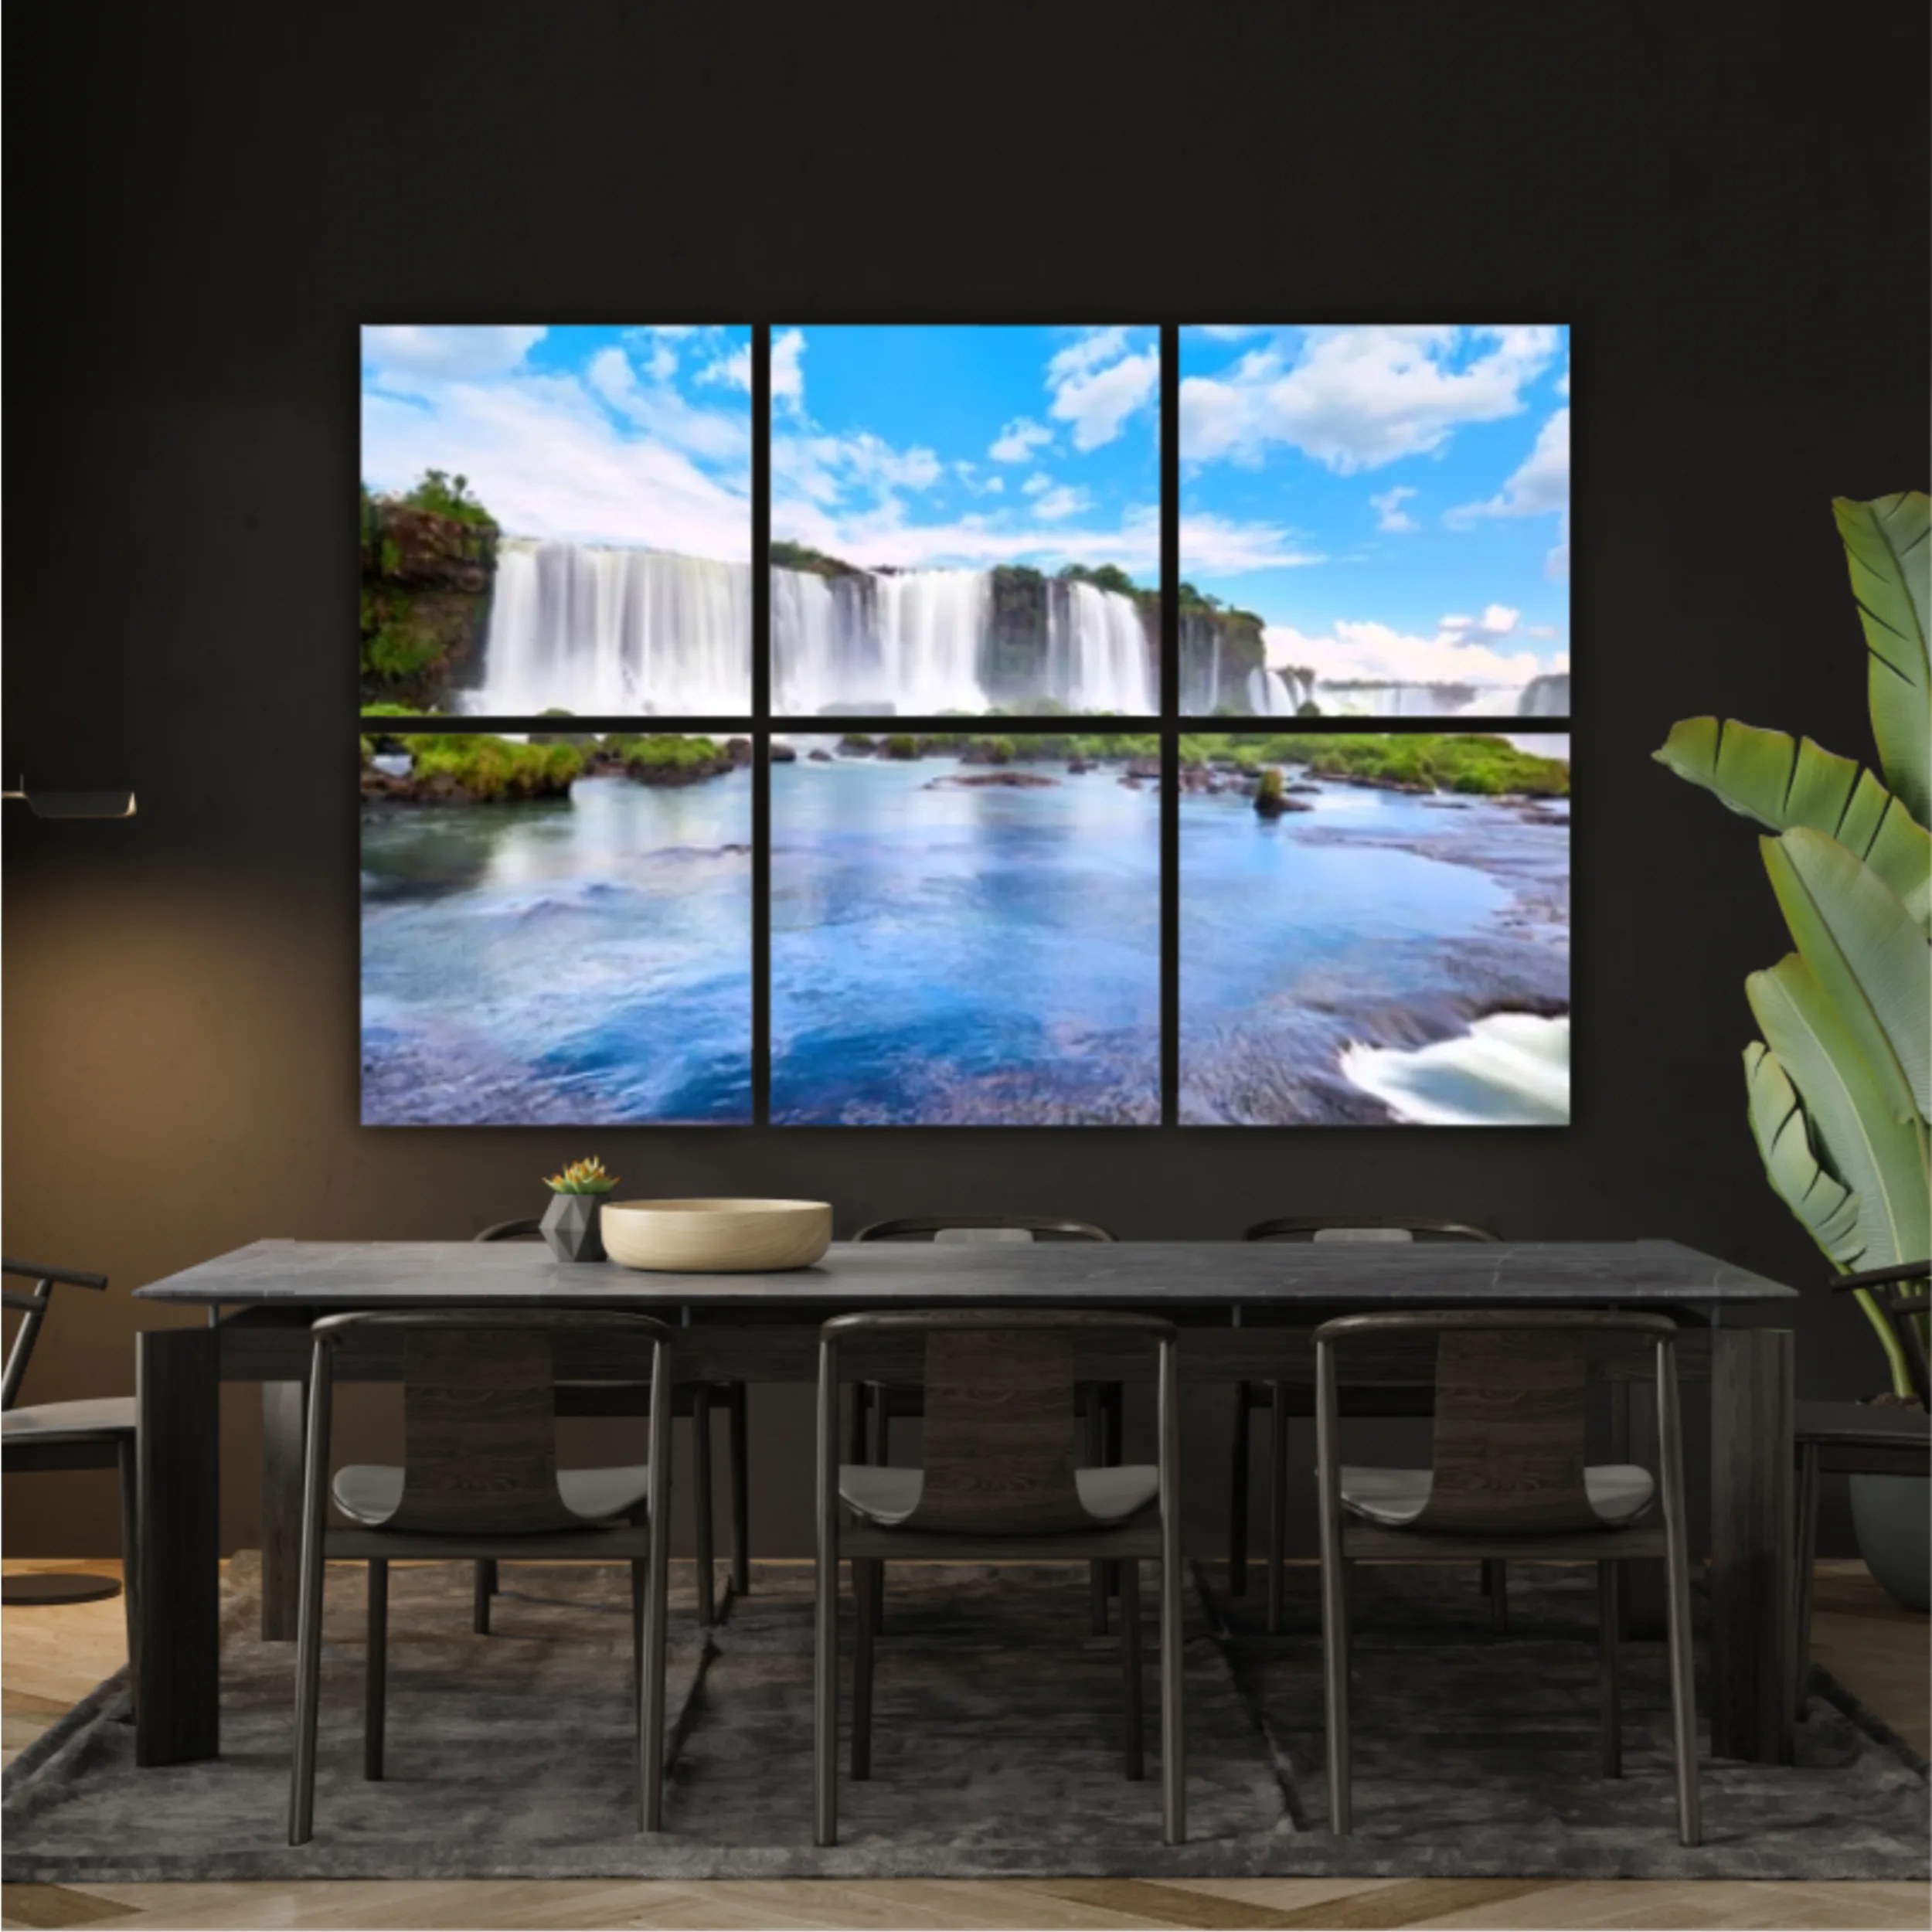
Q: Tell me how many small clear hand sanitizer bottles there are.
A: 0